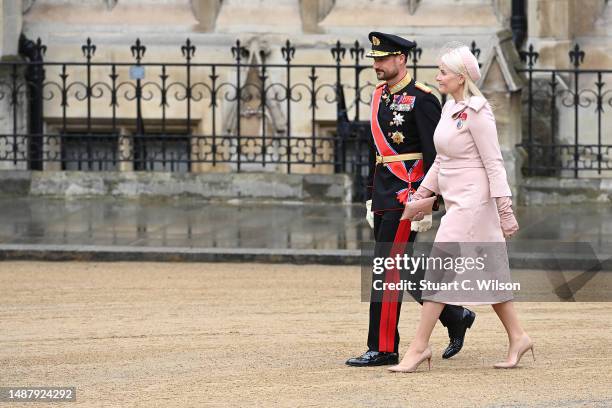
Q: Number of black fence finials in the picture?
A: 12